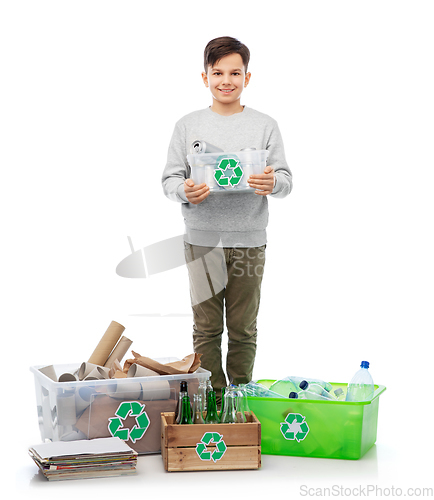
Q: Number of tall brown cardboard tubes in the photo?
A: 2